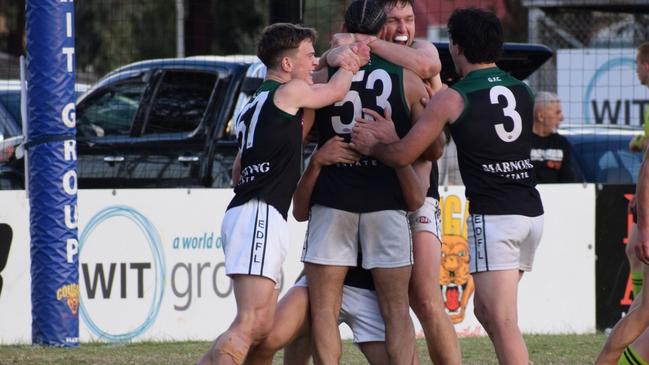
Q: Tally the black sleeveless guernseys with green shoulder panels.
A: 3